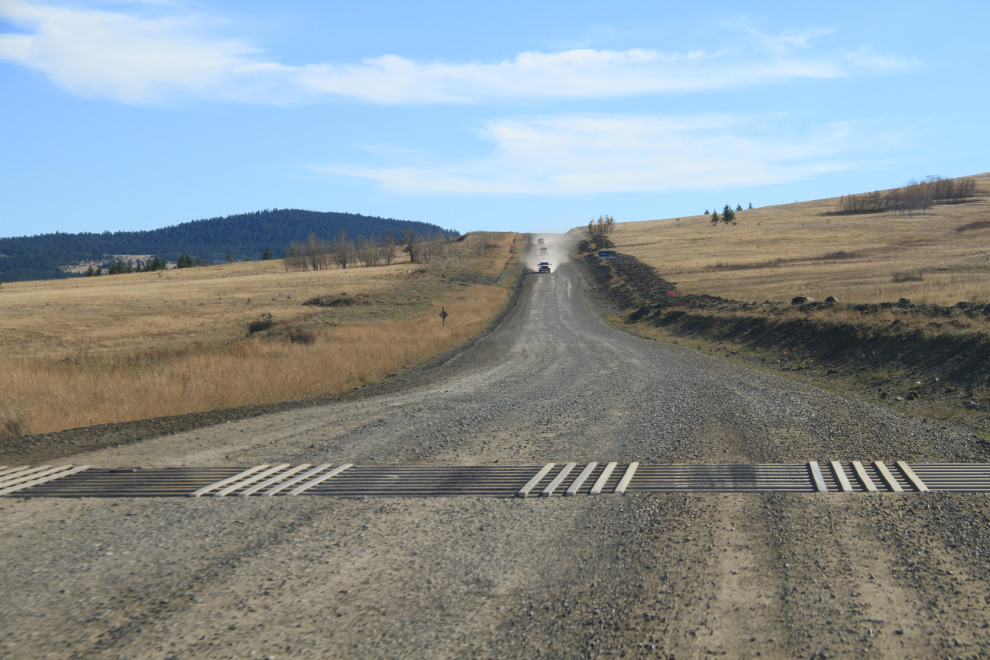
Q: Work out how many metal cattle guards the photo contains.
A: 1